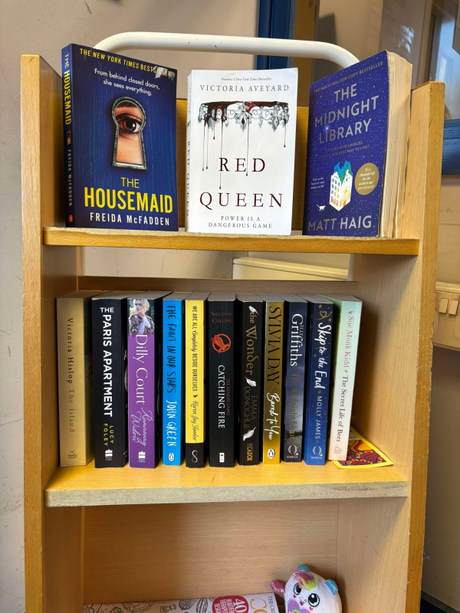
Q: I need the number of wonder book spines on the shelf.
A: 1